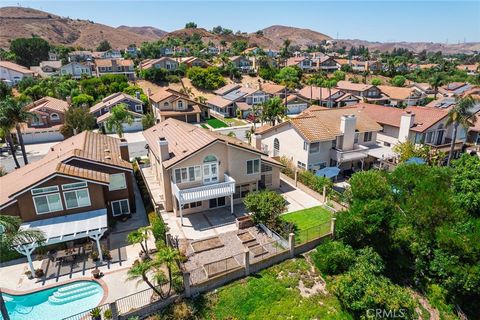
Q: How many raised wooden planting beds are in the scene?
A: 4